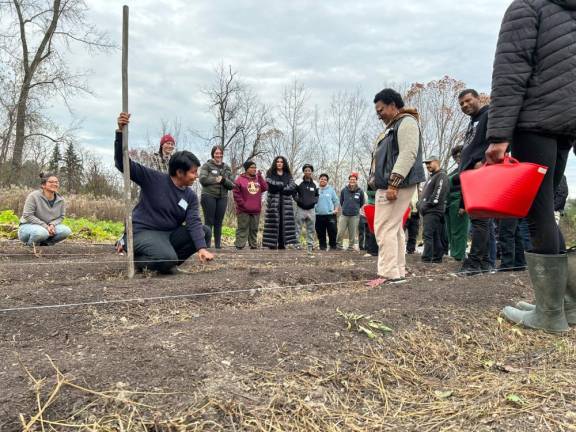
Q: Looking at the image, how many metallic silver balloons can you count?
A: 0